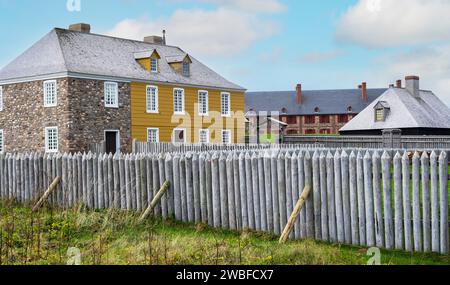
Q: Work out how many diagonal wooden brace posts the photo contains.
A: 3